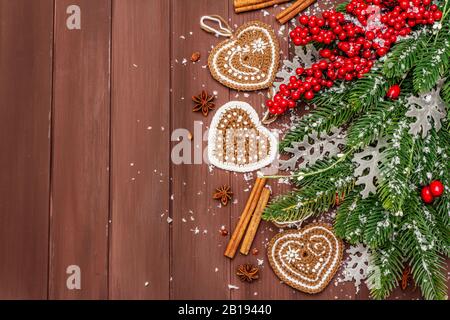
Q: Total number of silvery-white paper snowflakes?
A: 5